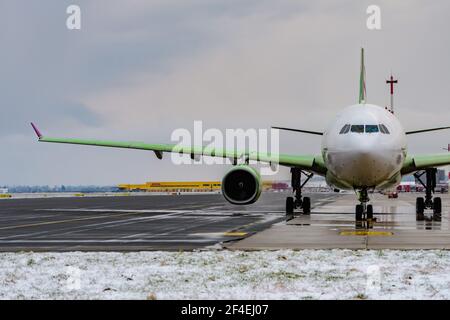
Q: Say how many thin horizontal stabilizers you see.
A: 2